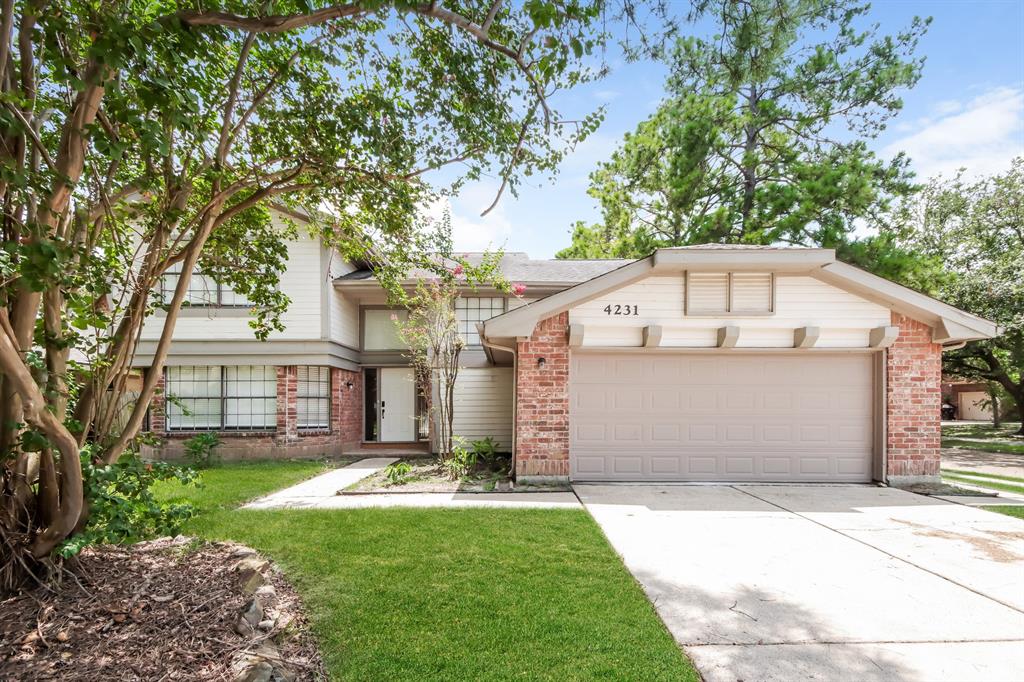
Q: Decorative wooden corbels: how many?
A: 5